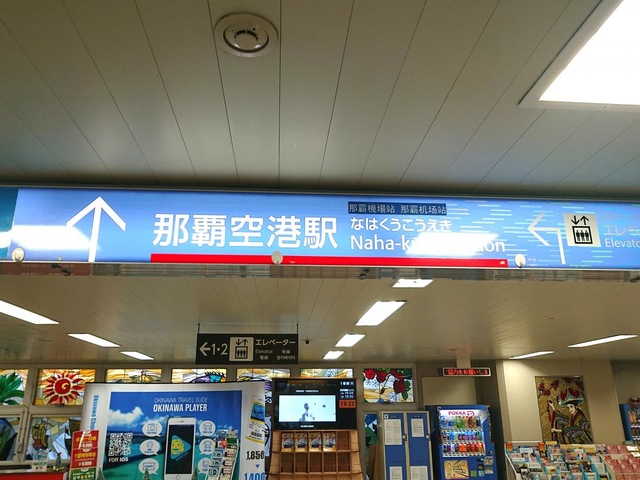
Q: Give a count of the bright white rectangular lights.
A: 10